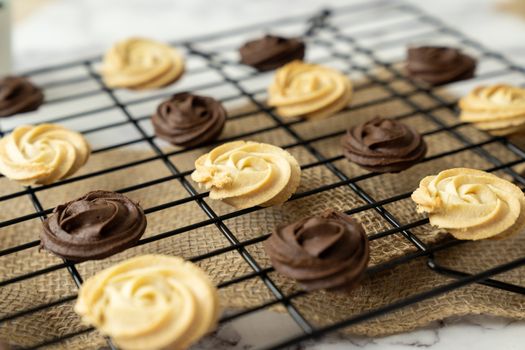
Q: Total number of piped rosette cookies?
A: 14